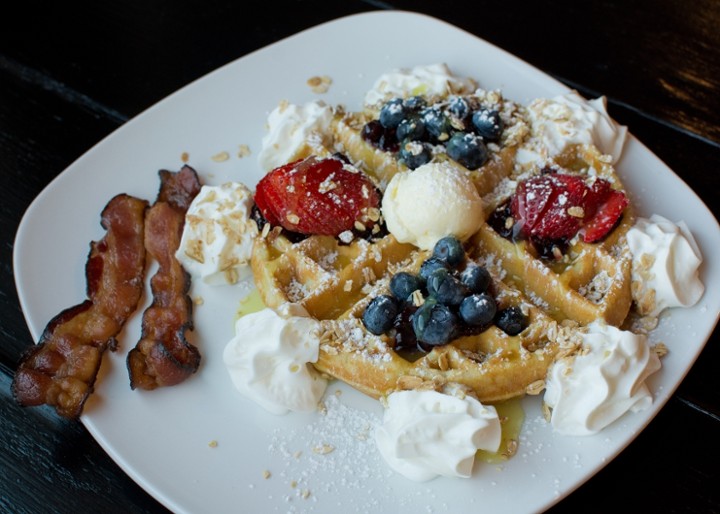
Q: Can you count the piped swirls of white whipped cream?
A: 8